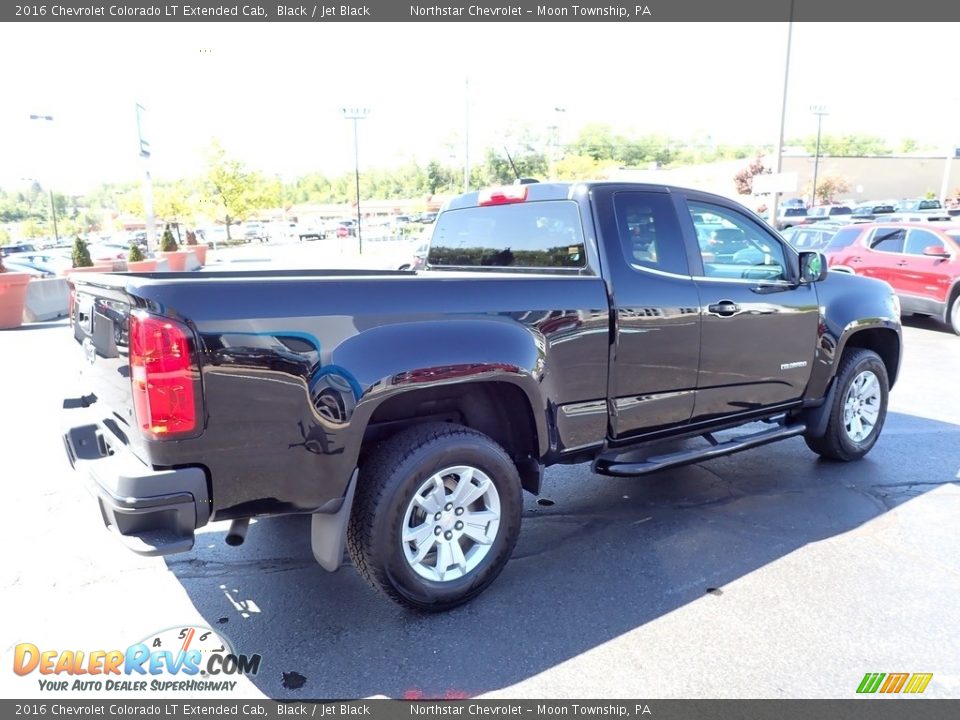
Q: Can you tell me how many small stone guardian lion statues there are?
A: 0